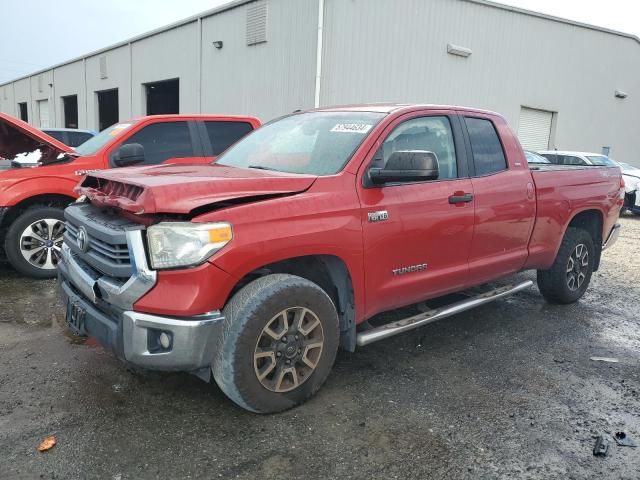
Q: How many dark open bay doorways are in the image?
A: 4